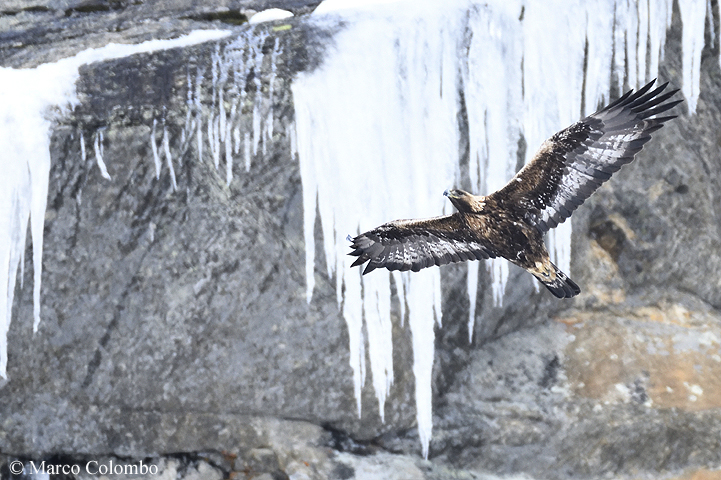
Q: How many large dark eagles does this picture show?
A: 1